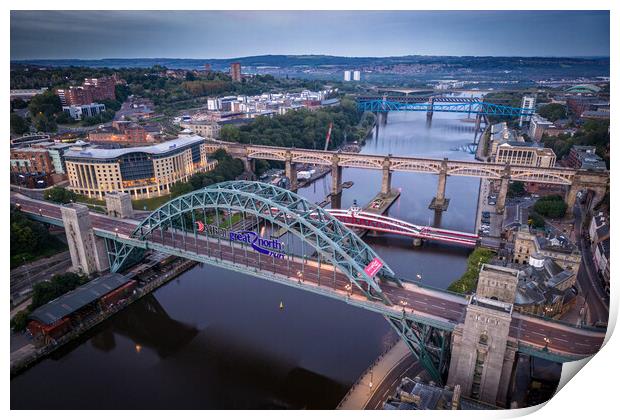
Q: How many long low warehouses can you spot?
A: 1